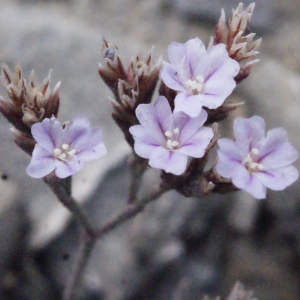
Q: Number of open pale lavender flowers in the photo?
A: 4